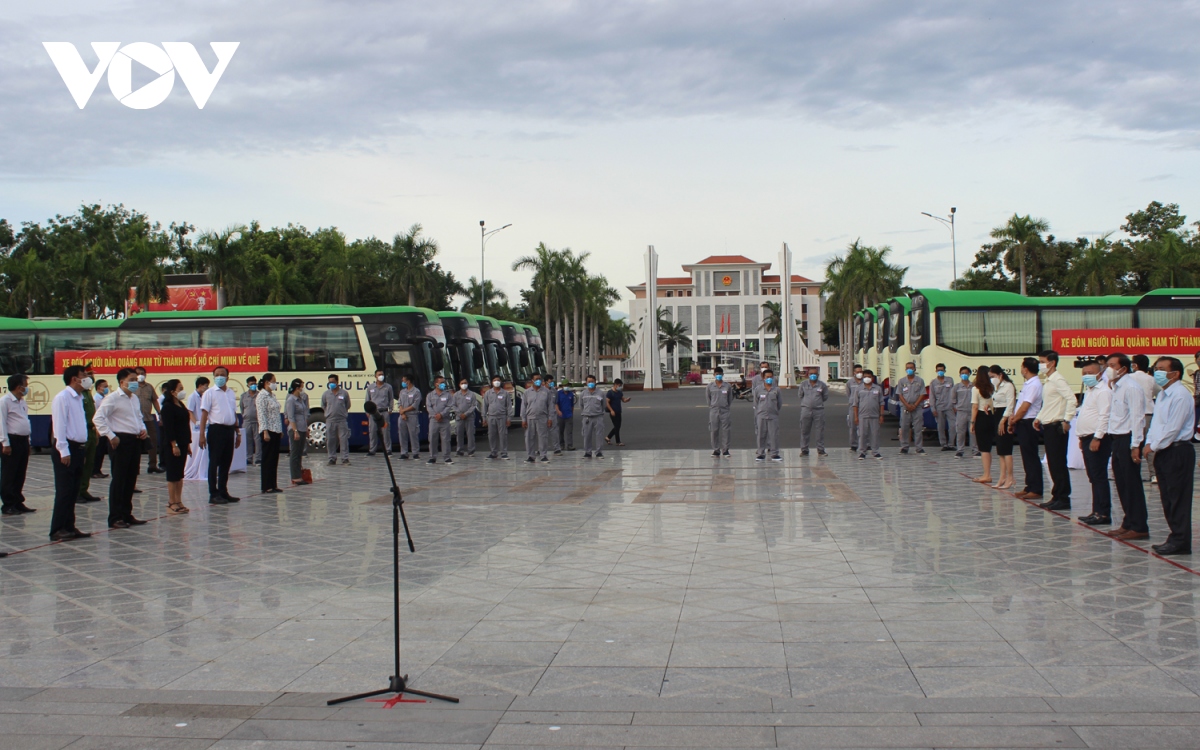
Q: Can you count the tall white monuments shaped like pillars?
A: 2